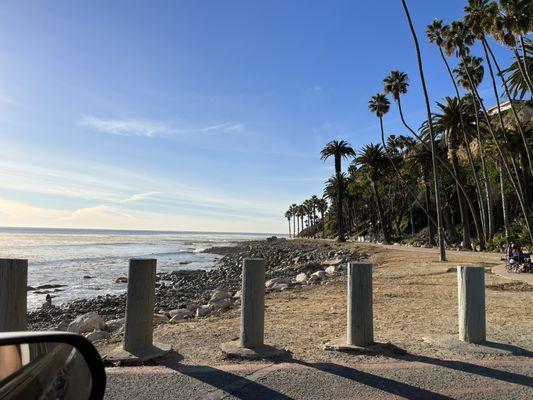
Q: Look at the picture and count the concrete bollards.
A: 5